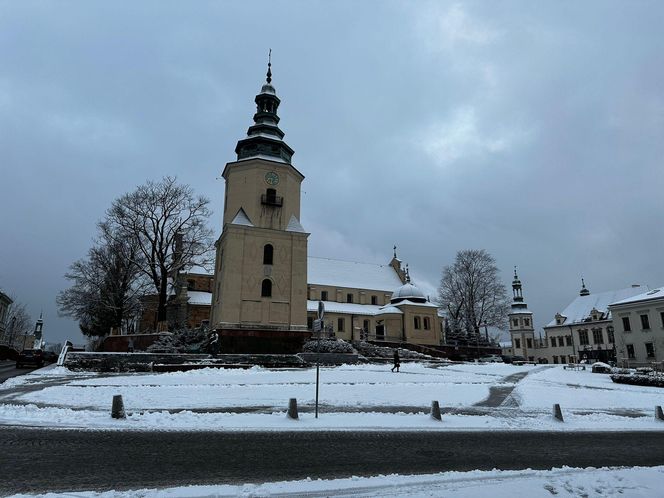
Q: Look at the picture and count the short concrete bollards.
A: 5